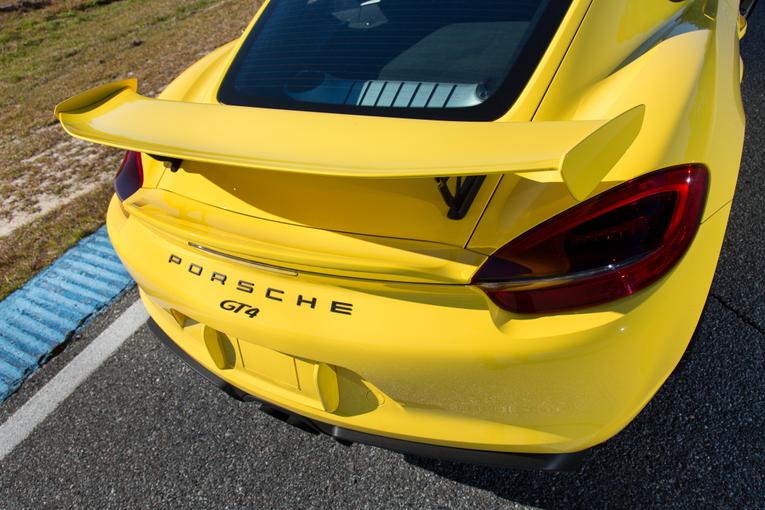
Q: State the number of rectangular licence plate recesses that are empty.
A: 1